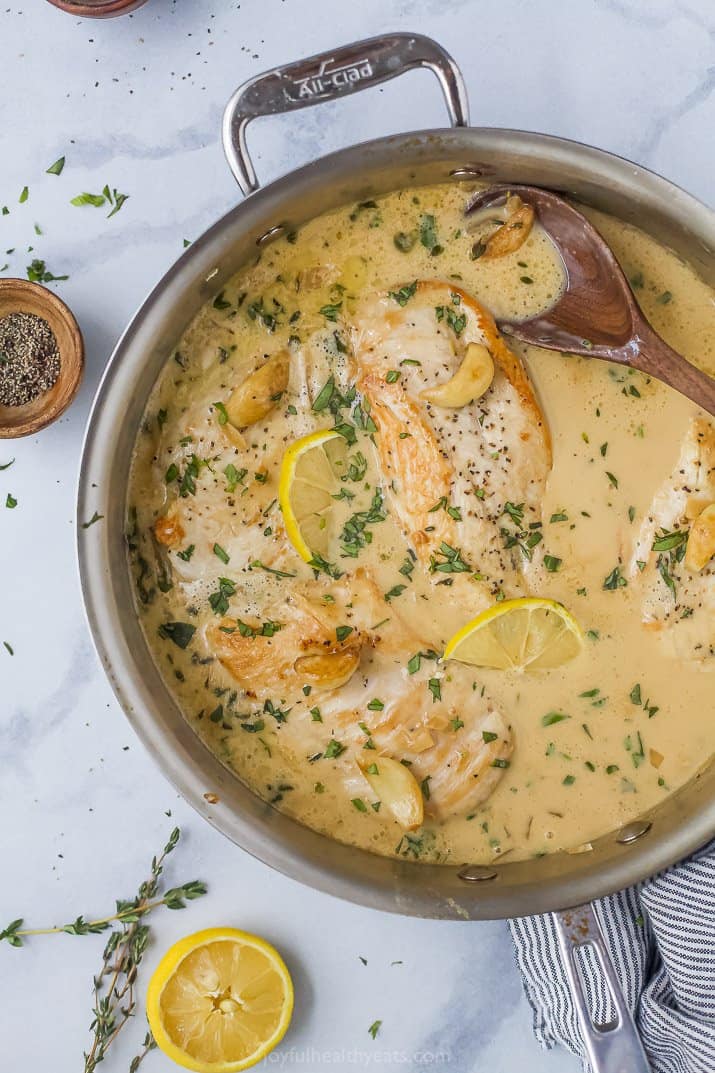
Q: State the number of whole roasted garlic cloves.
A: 6